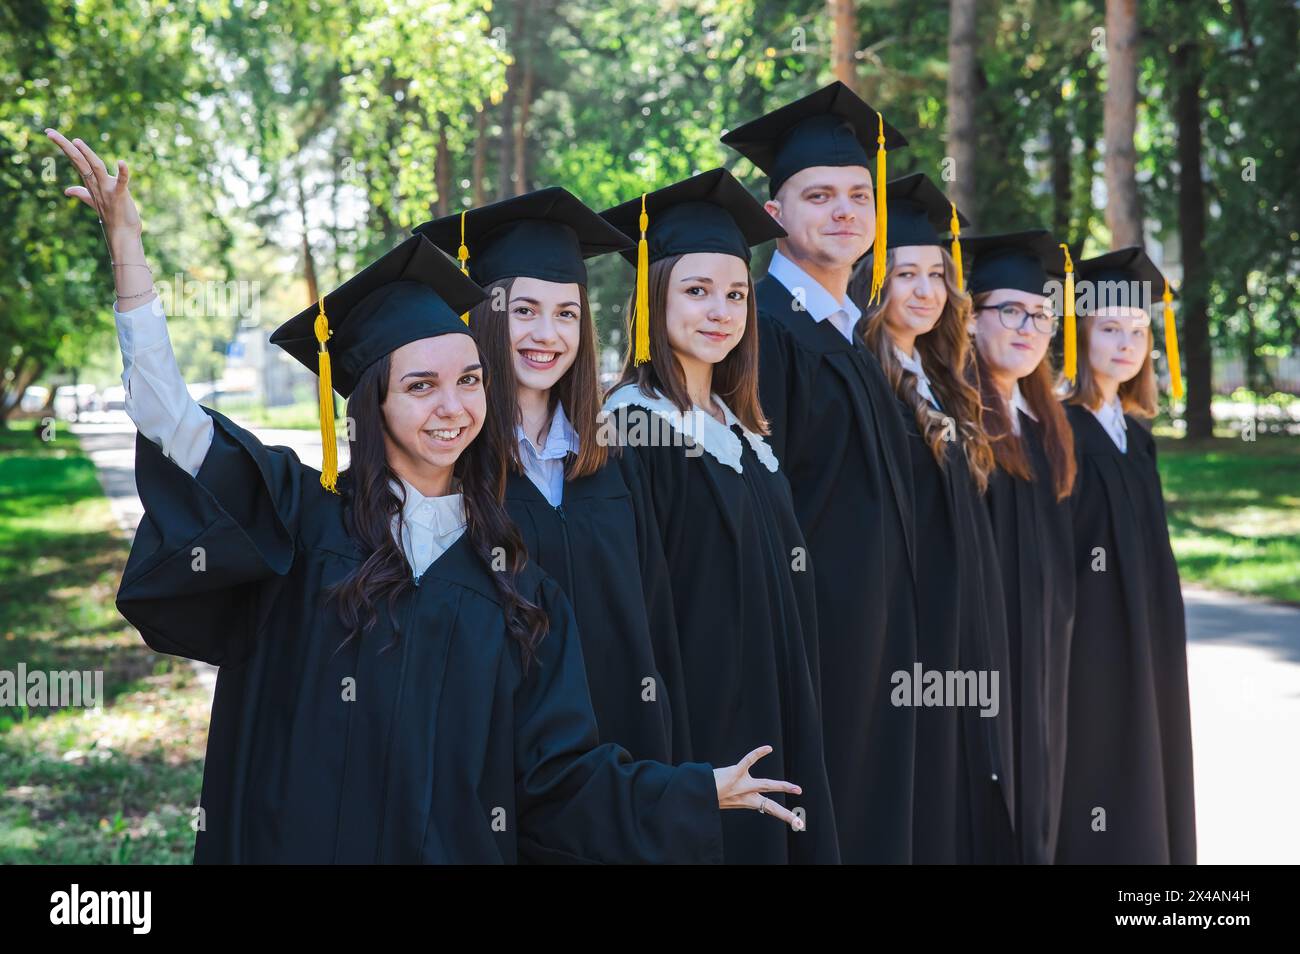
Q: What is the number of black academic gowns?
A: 7